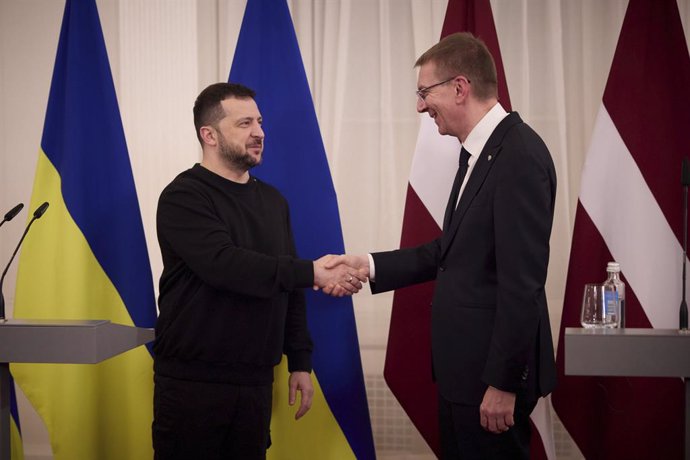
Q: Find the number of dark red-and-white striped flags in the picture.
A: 2